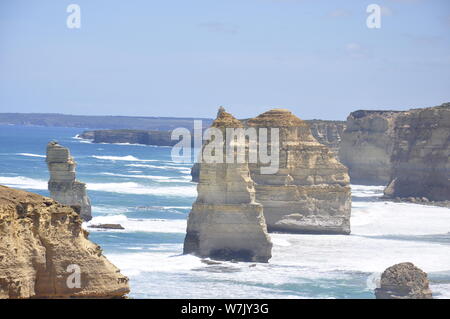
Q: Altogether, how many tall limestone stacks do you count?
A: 3